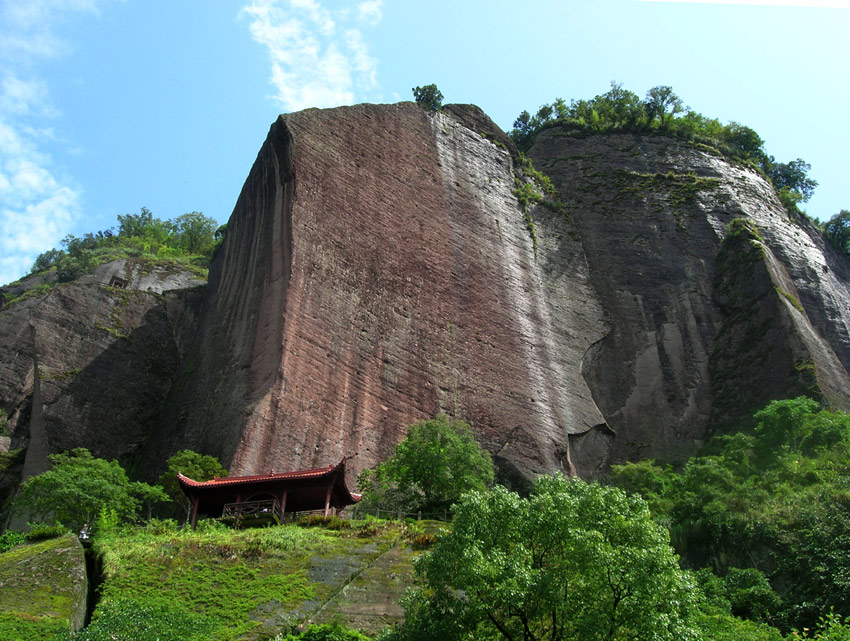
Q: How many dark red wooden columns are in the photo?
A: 4